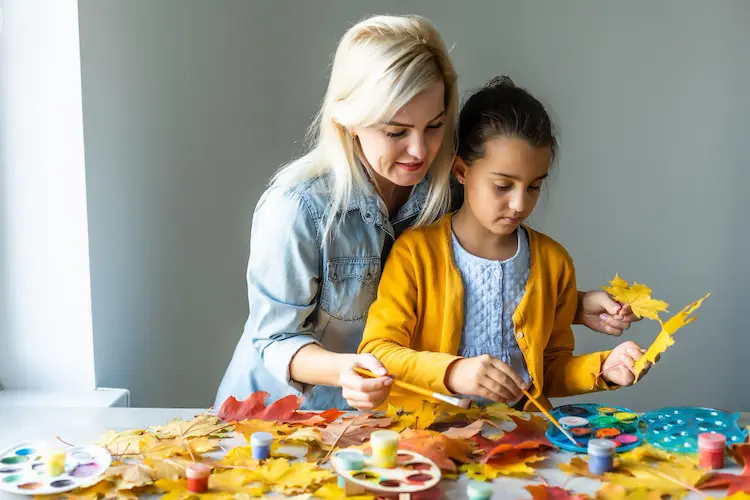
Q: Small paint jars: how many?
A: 8